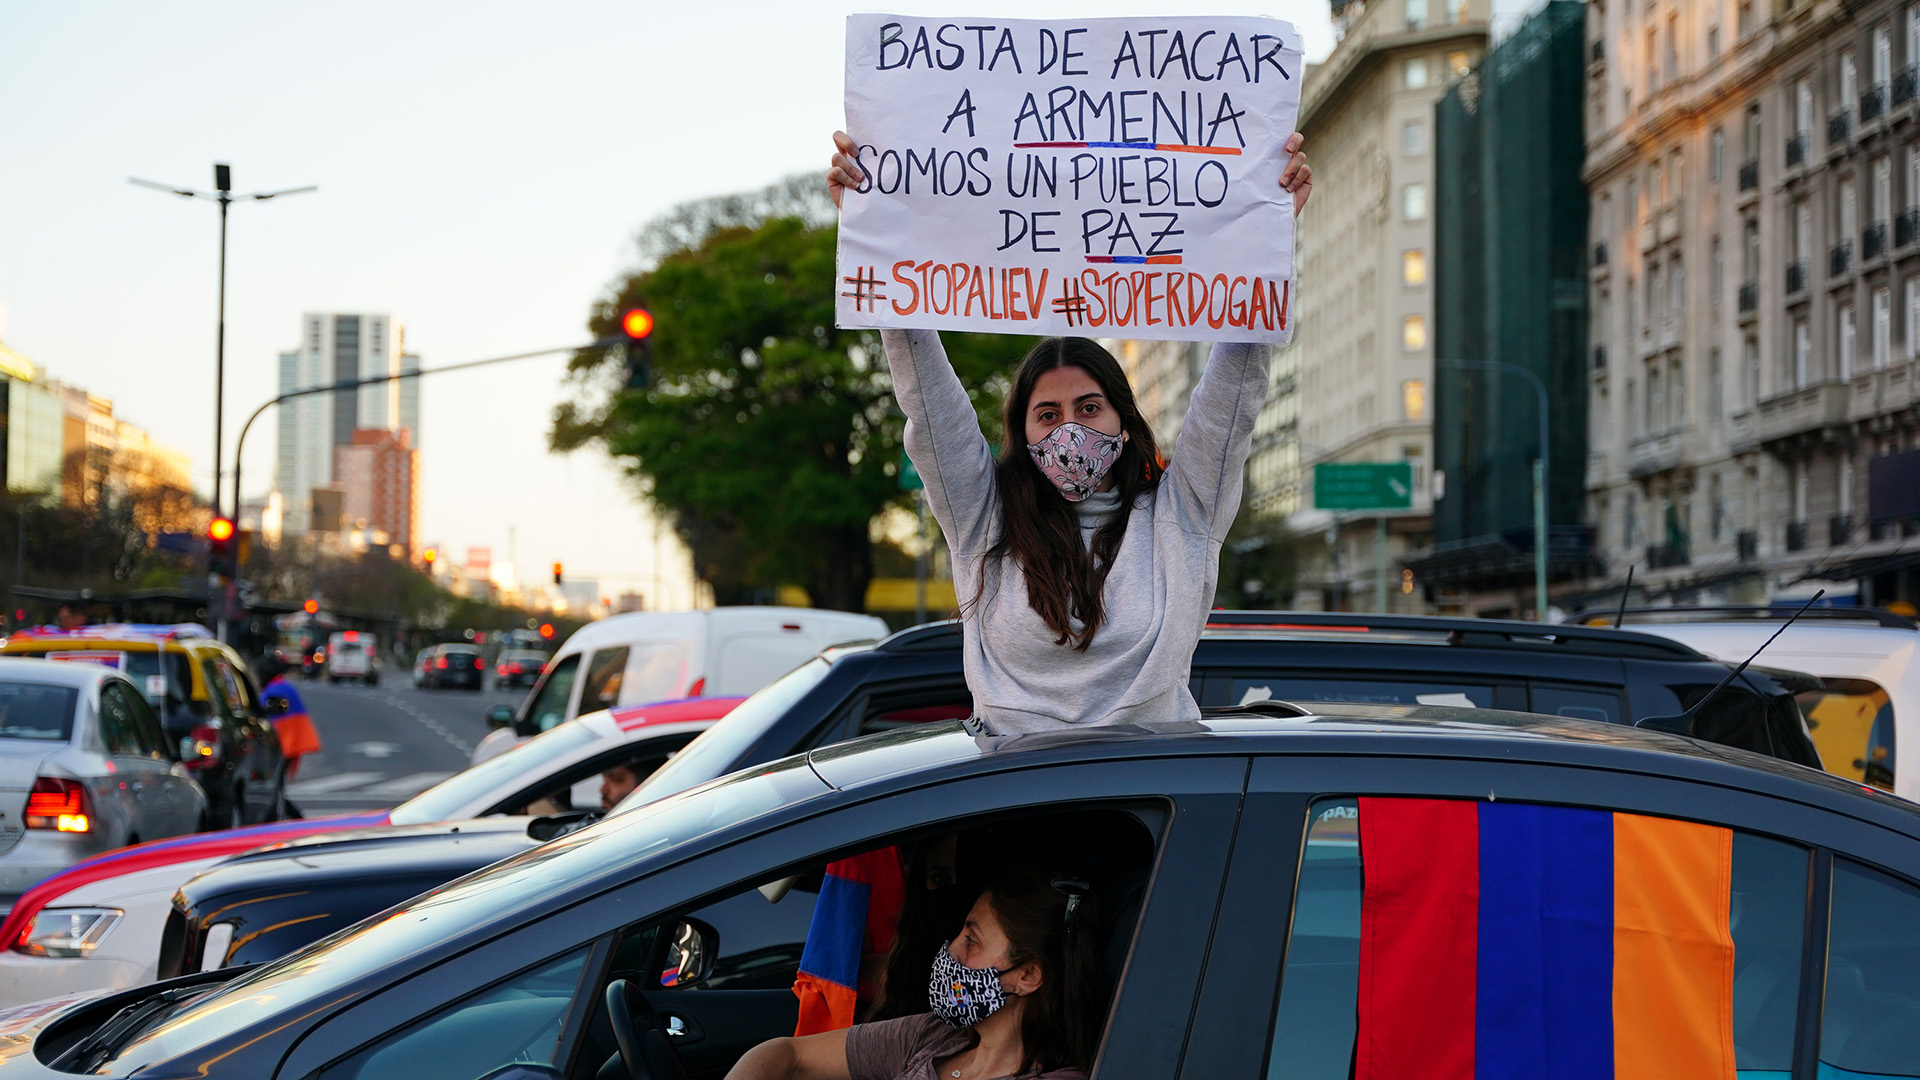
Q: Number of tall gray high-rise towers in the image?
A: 1